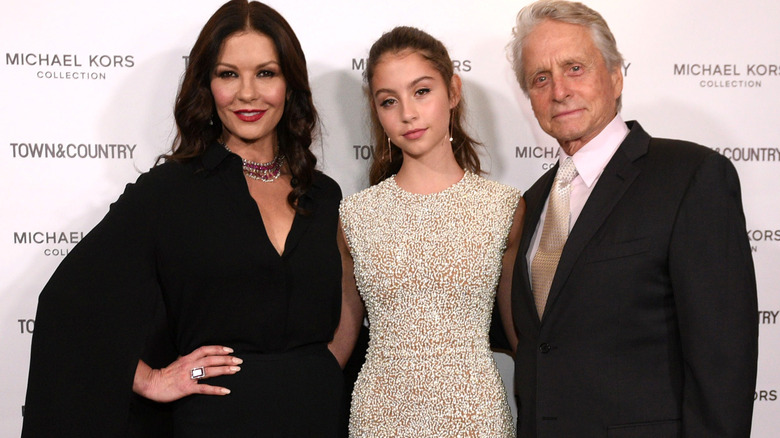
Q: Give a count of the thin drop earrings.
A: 2